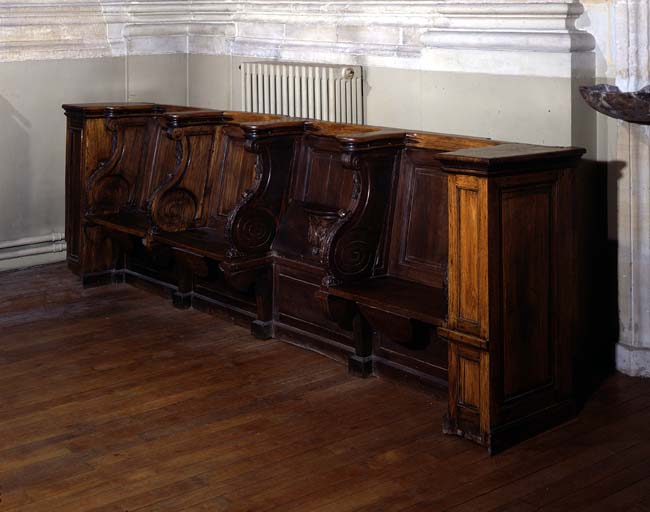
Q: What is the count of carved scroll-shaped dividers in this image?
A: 4